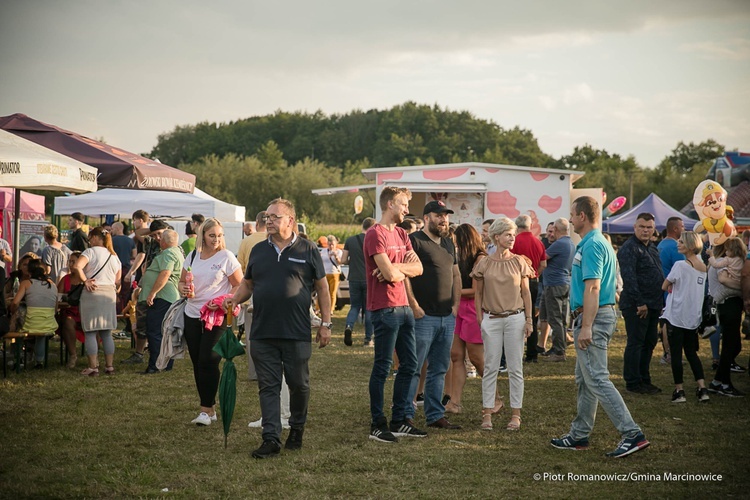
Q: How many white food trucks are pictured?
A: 1